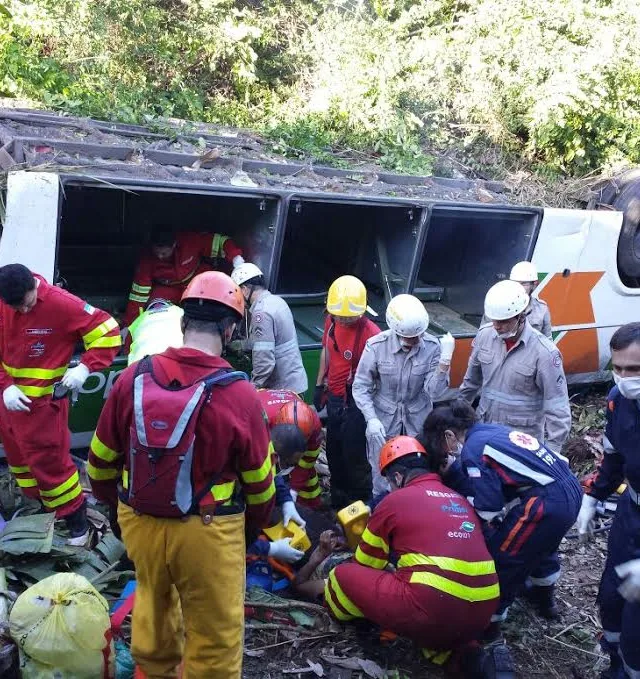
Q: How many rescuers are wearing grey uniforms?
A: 4